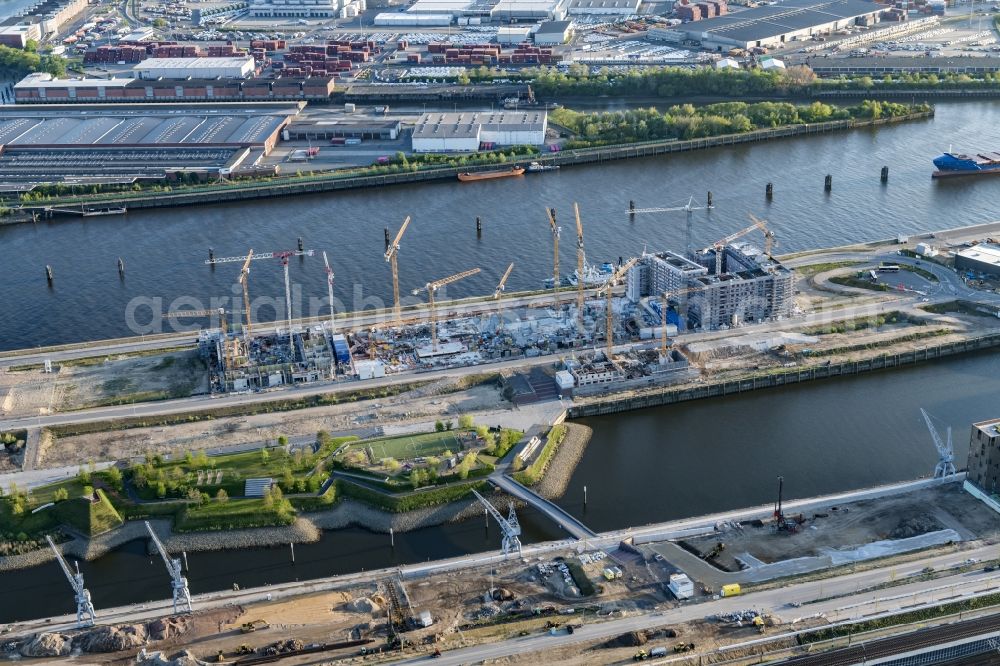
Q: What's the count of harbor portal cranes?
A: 4